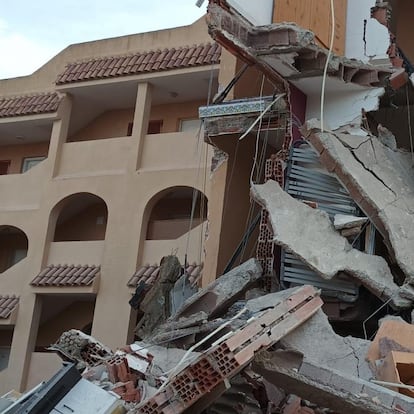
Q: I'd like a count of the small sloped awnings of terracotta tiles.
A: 5